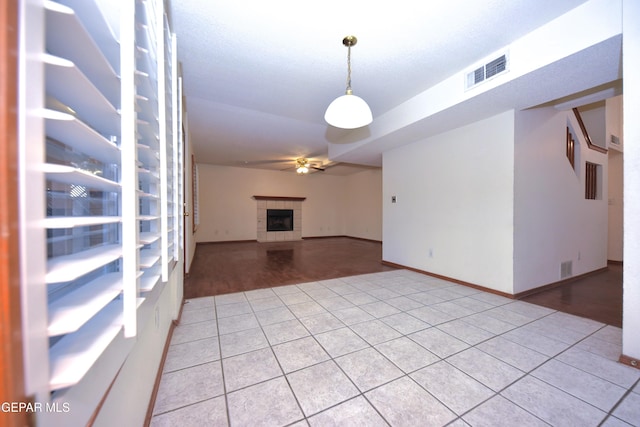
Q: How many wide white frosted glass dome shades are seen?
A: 1